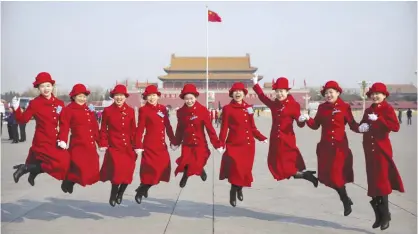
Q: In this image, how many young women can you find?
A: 9